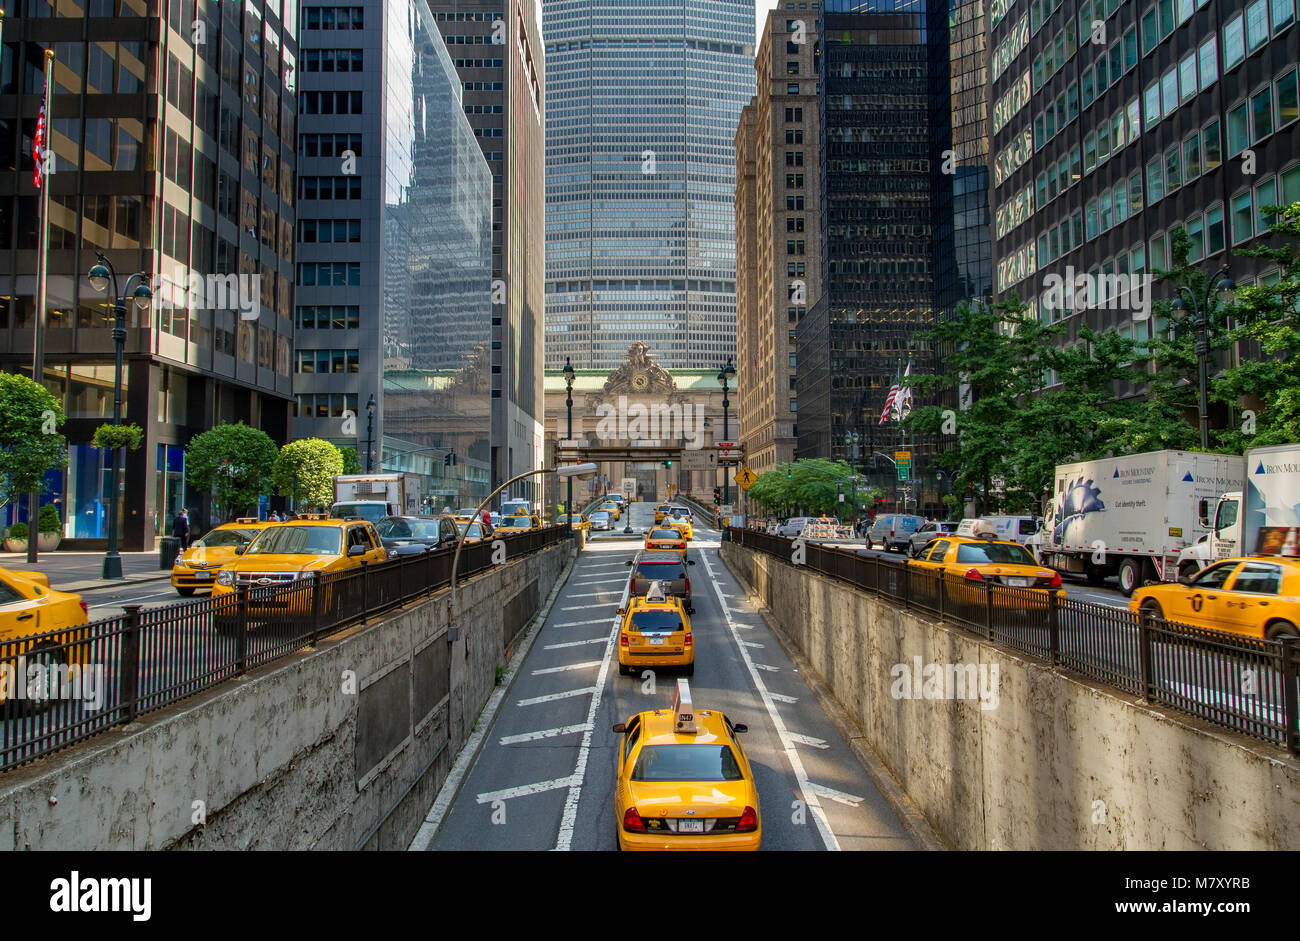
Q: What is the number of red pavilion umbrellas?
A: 0